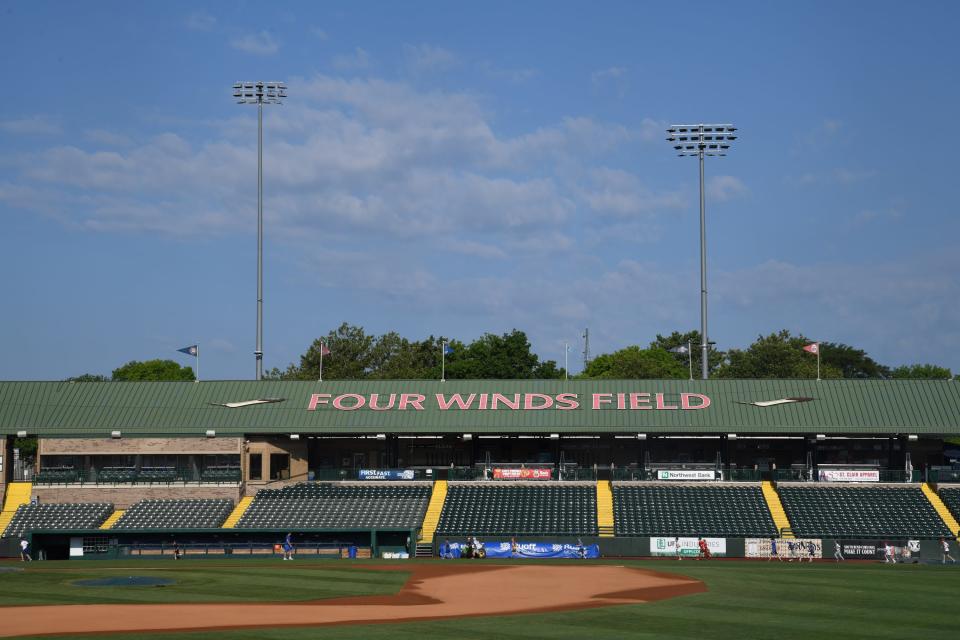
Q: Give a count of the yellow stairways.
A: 7